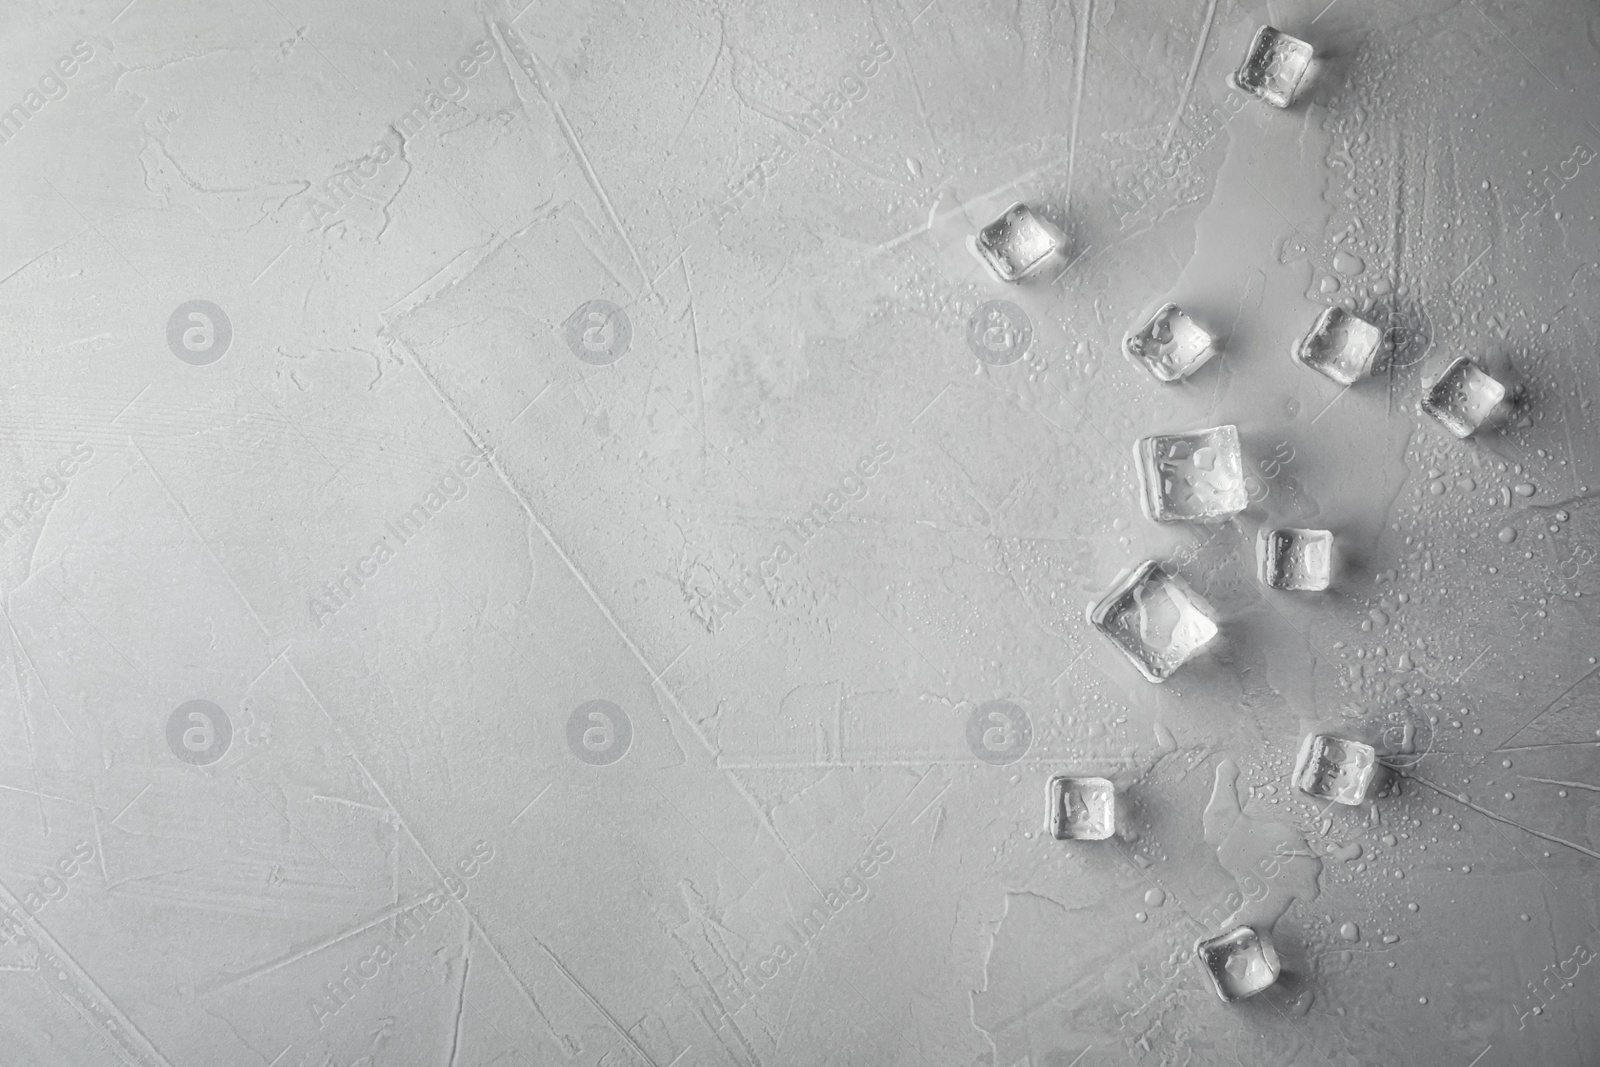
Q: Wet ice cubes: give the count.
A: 11